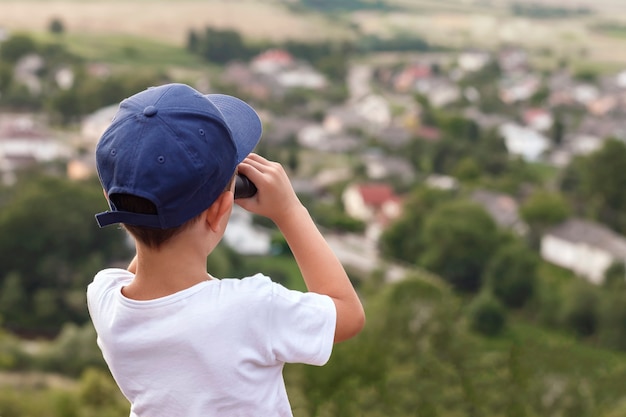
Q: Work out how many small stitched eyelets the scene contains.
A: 3